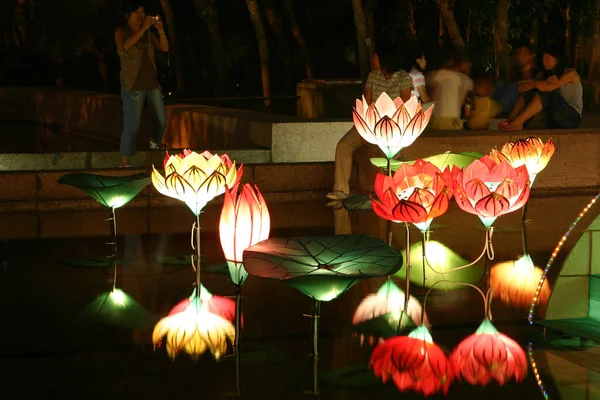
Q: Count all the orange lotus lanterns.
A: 1